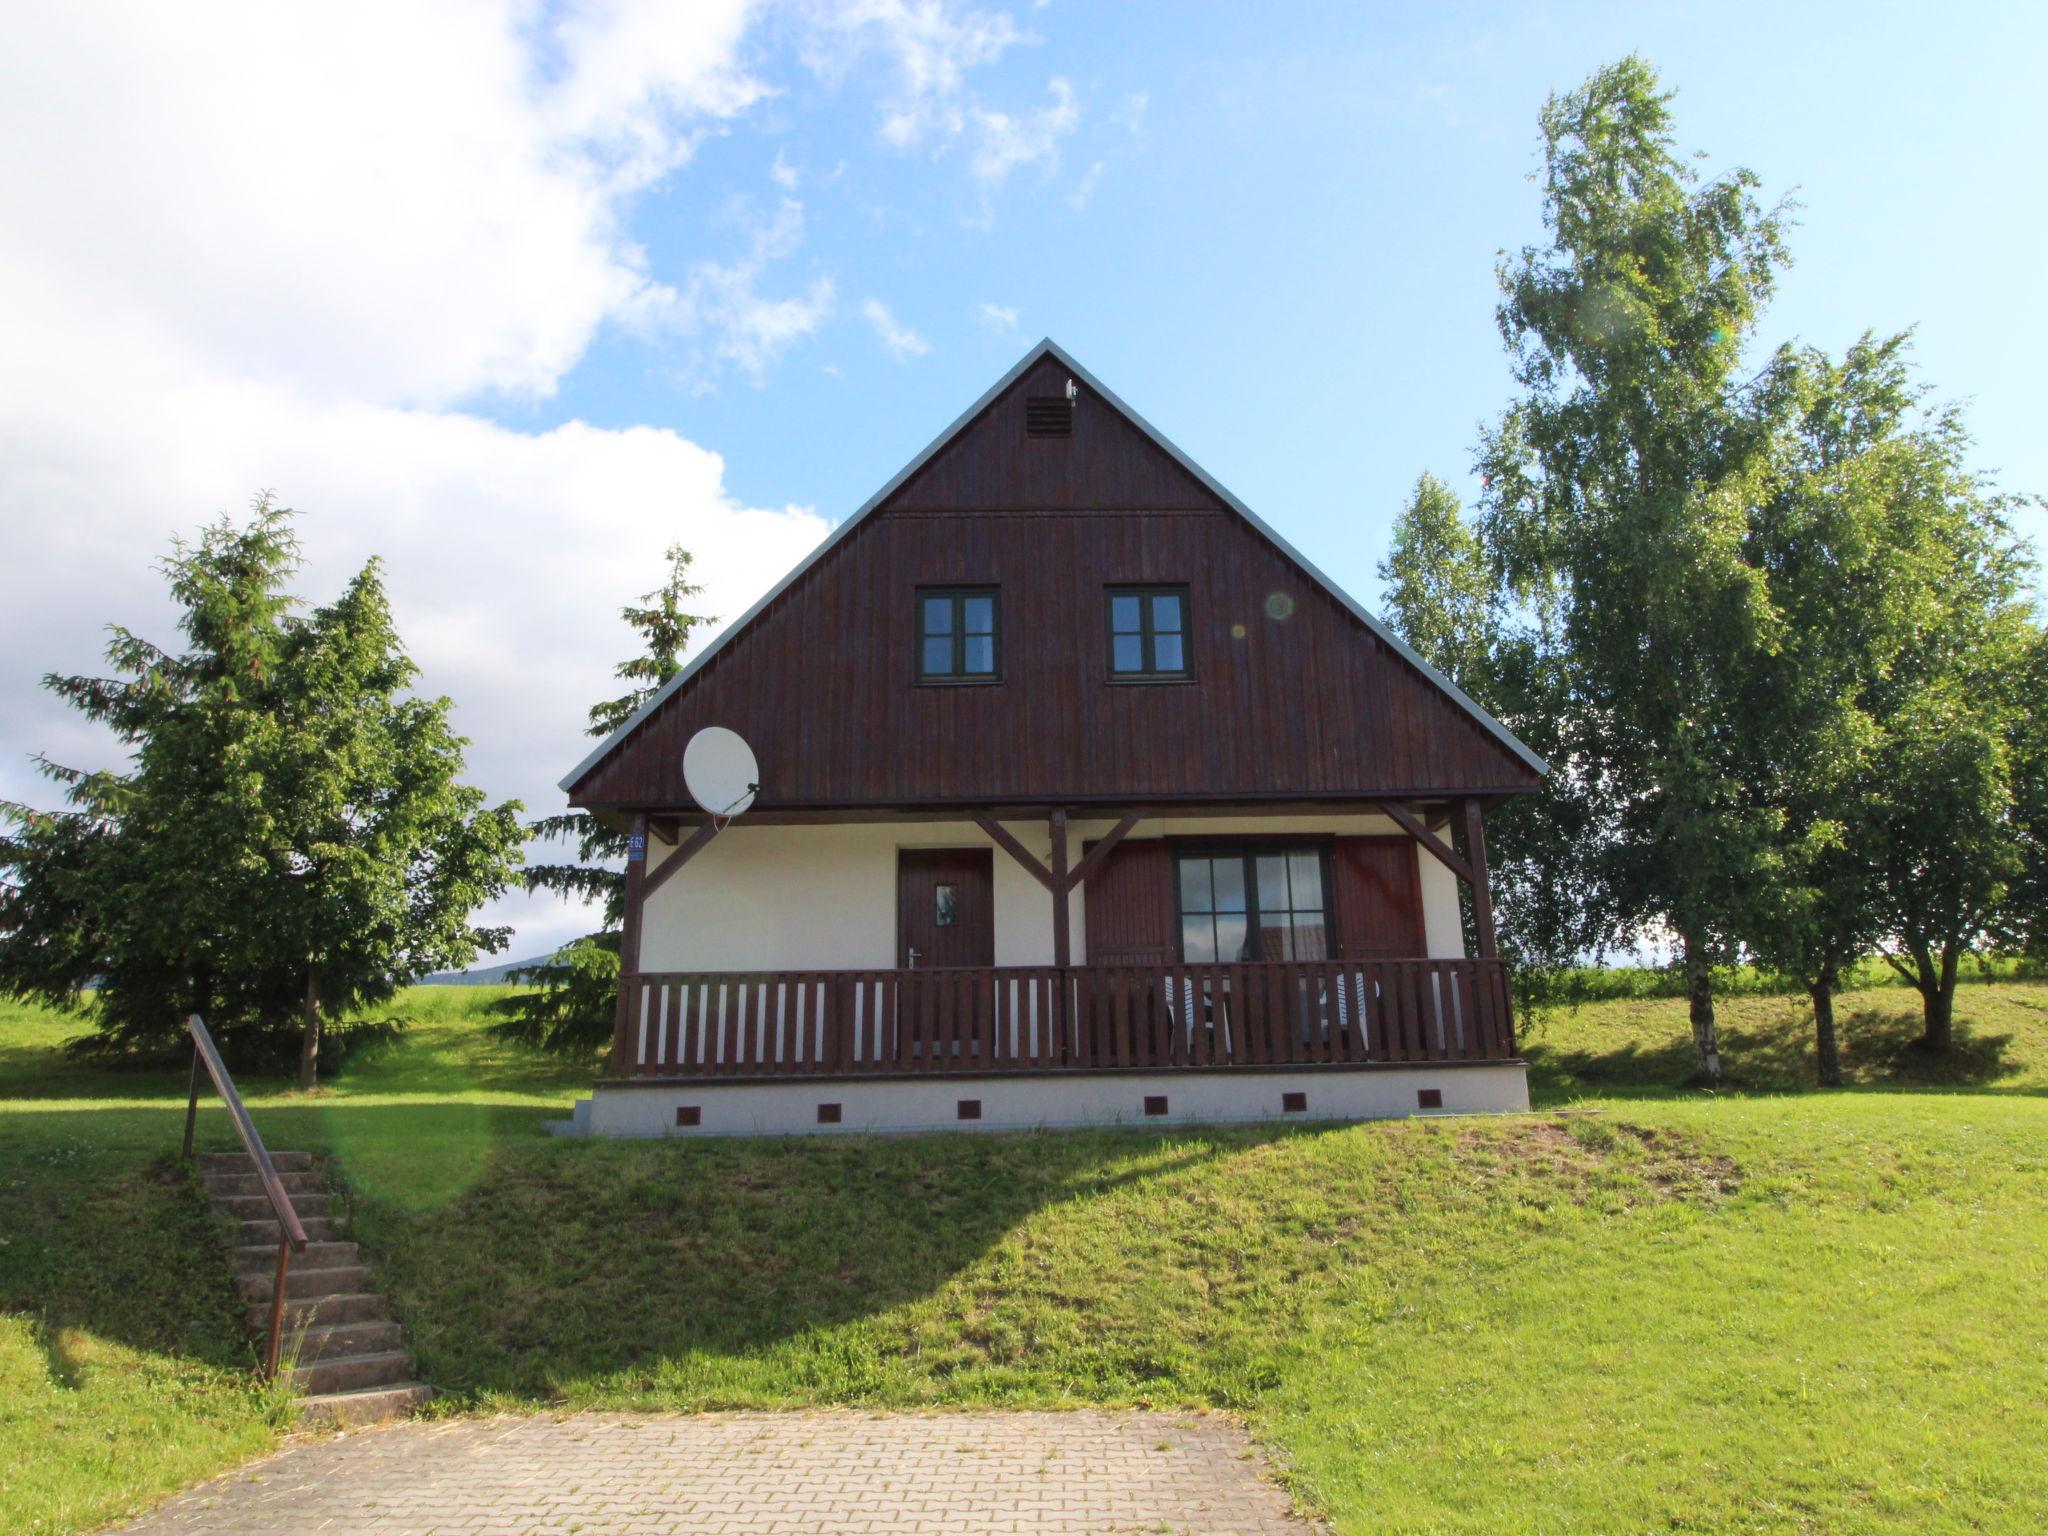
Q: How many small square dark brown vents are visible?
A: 6